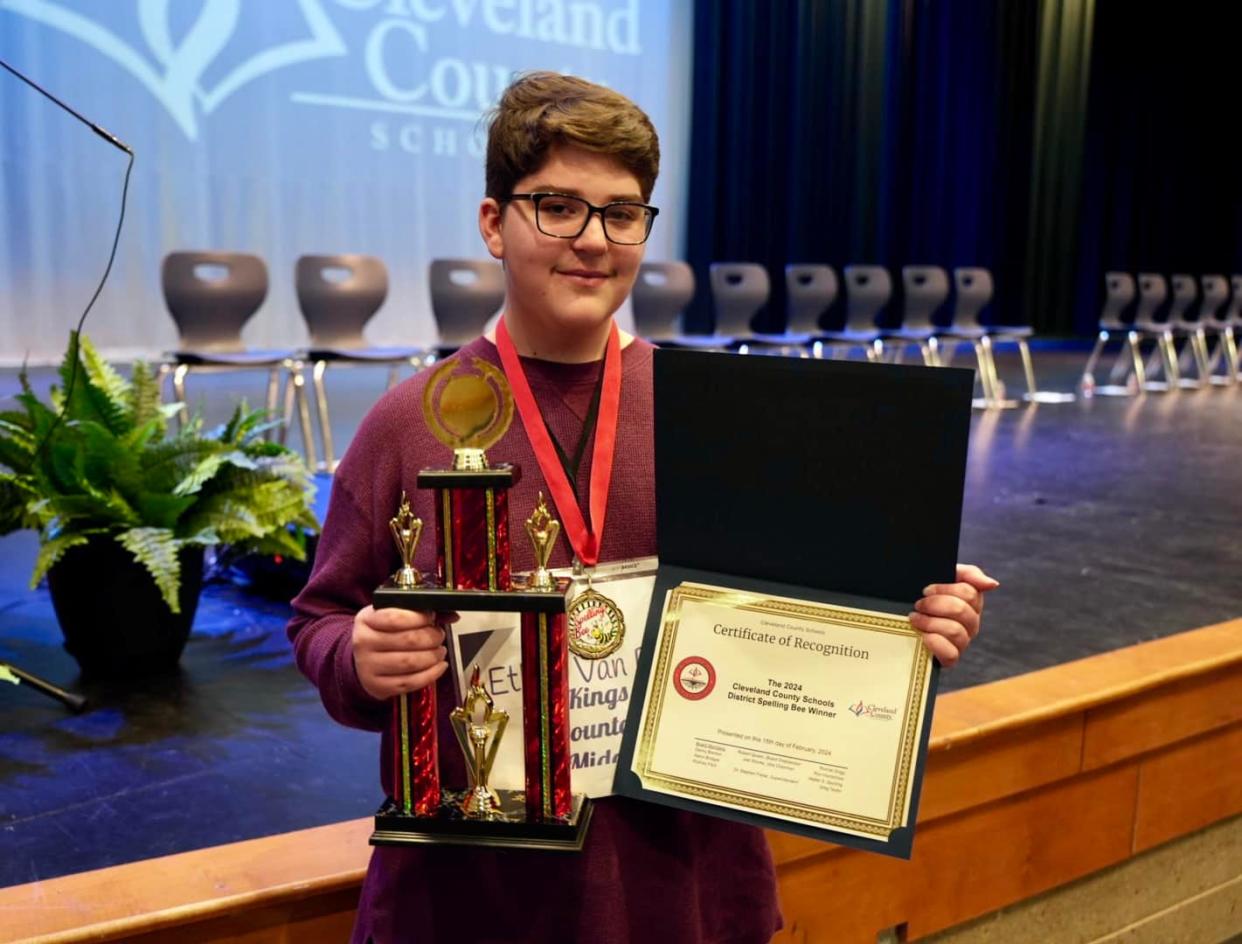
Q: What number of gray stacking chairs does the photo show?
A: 14